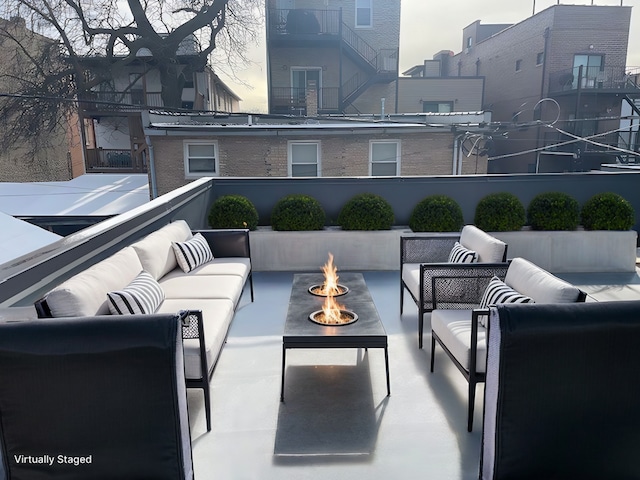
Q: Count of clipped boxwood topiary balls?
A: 7